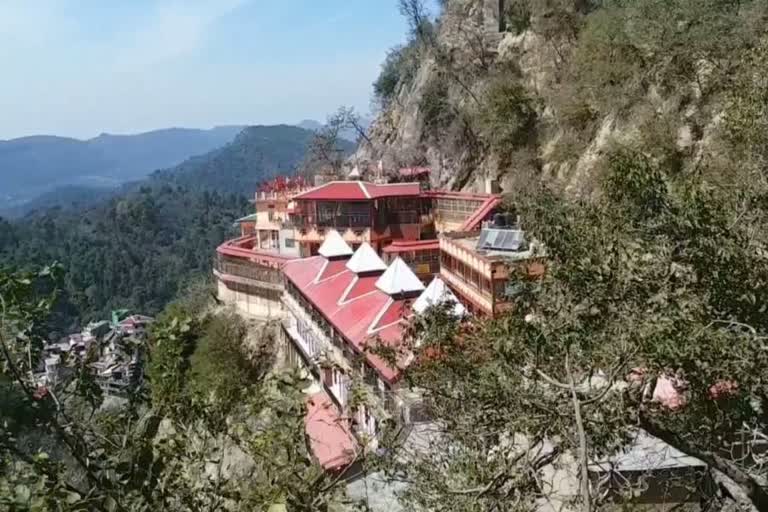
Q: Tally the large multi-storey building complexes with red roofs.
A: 1